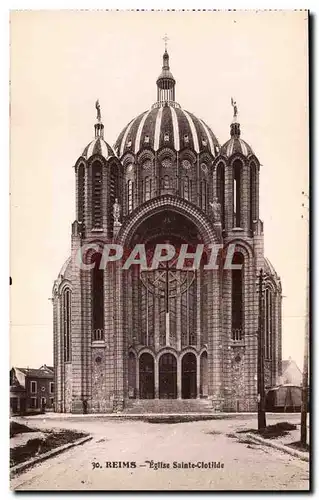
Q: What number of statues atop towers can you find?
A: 2